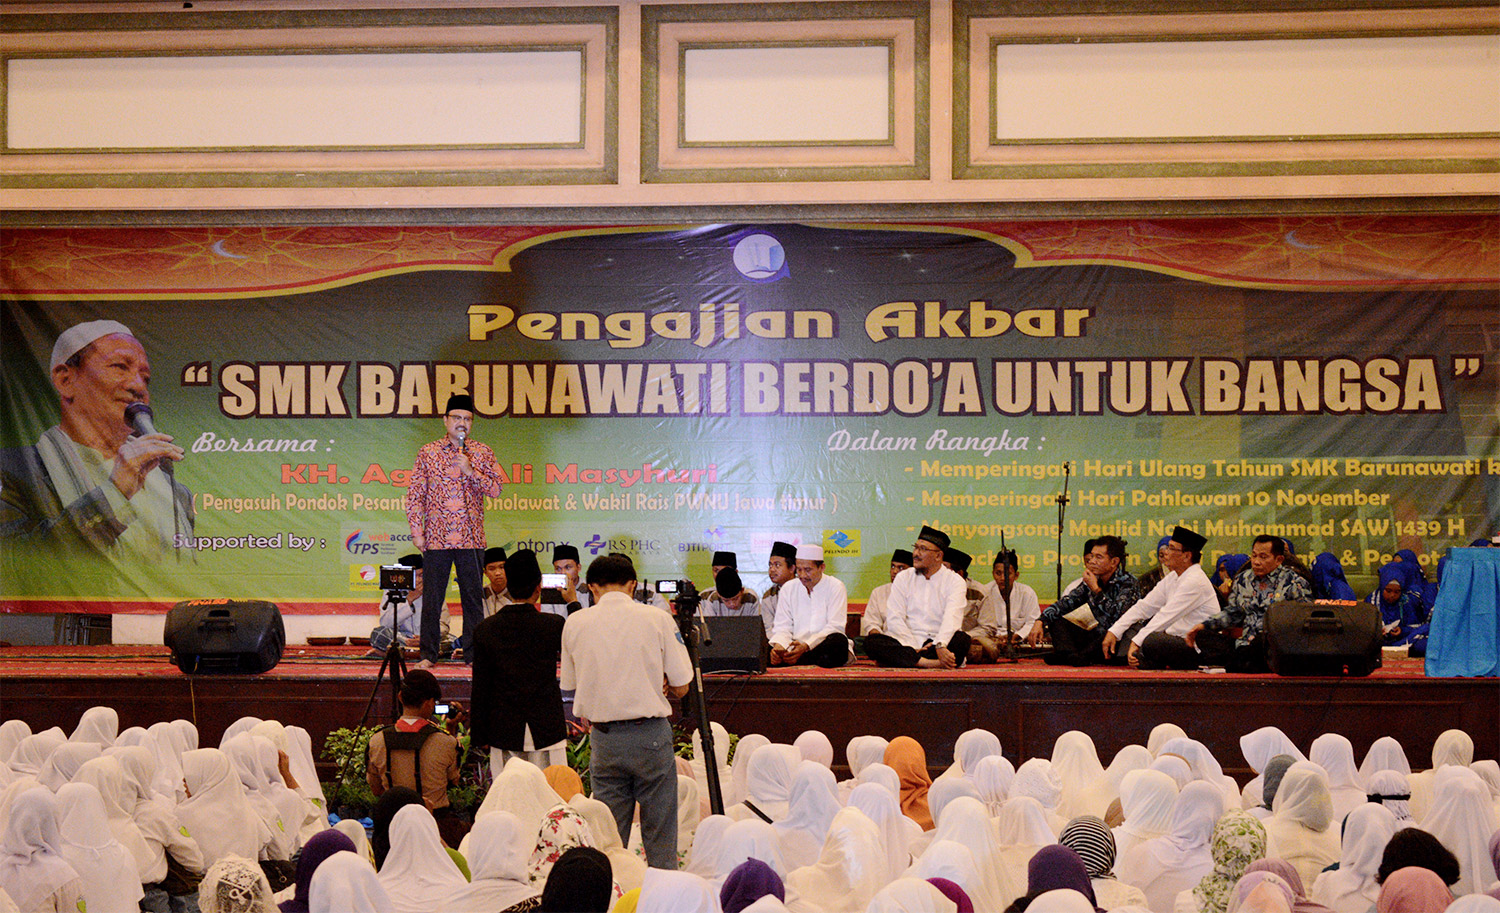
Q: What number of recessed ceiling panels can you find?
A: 3